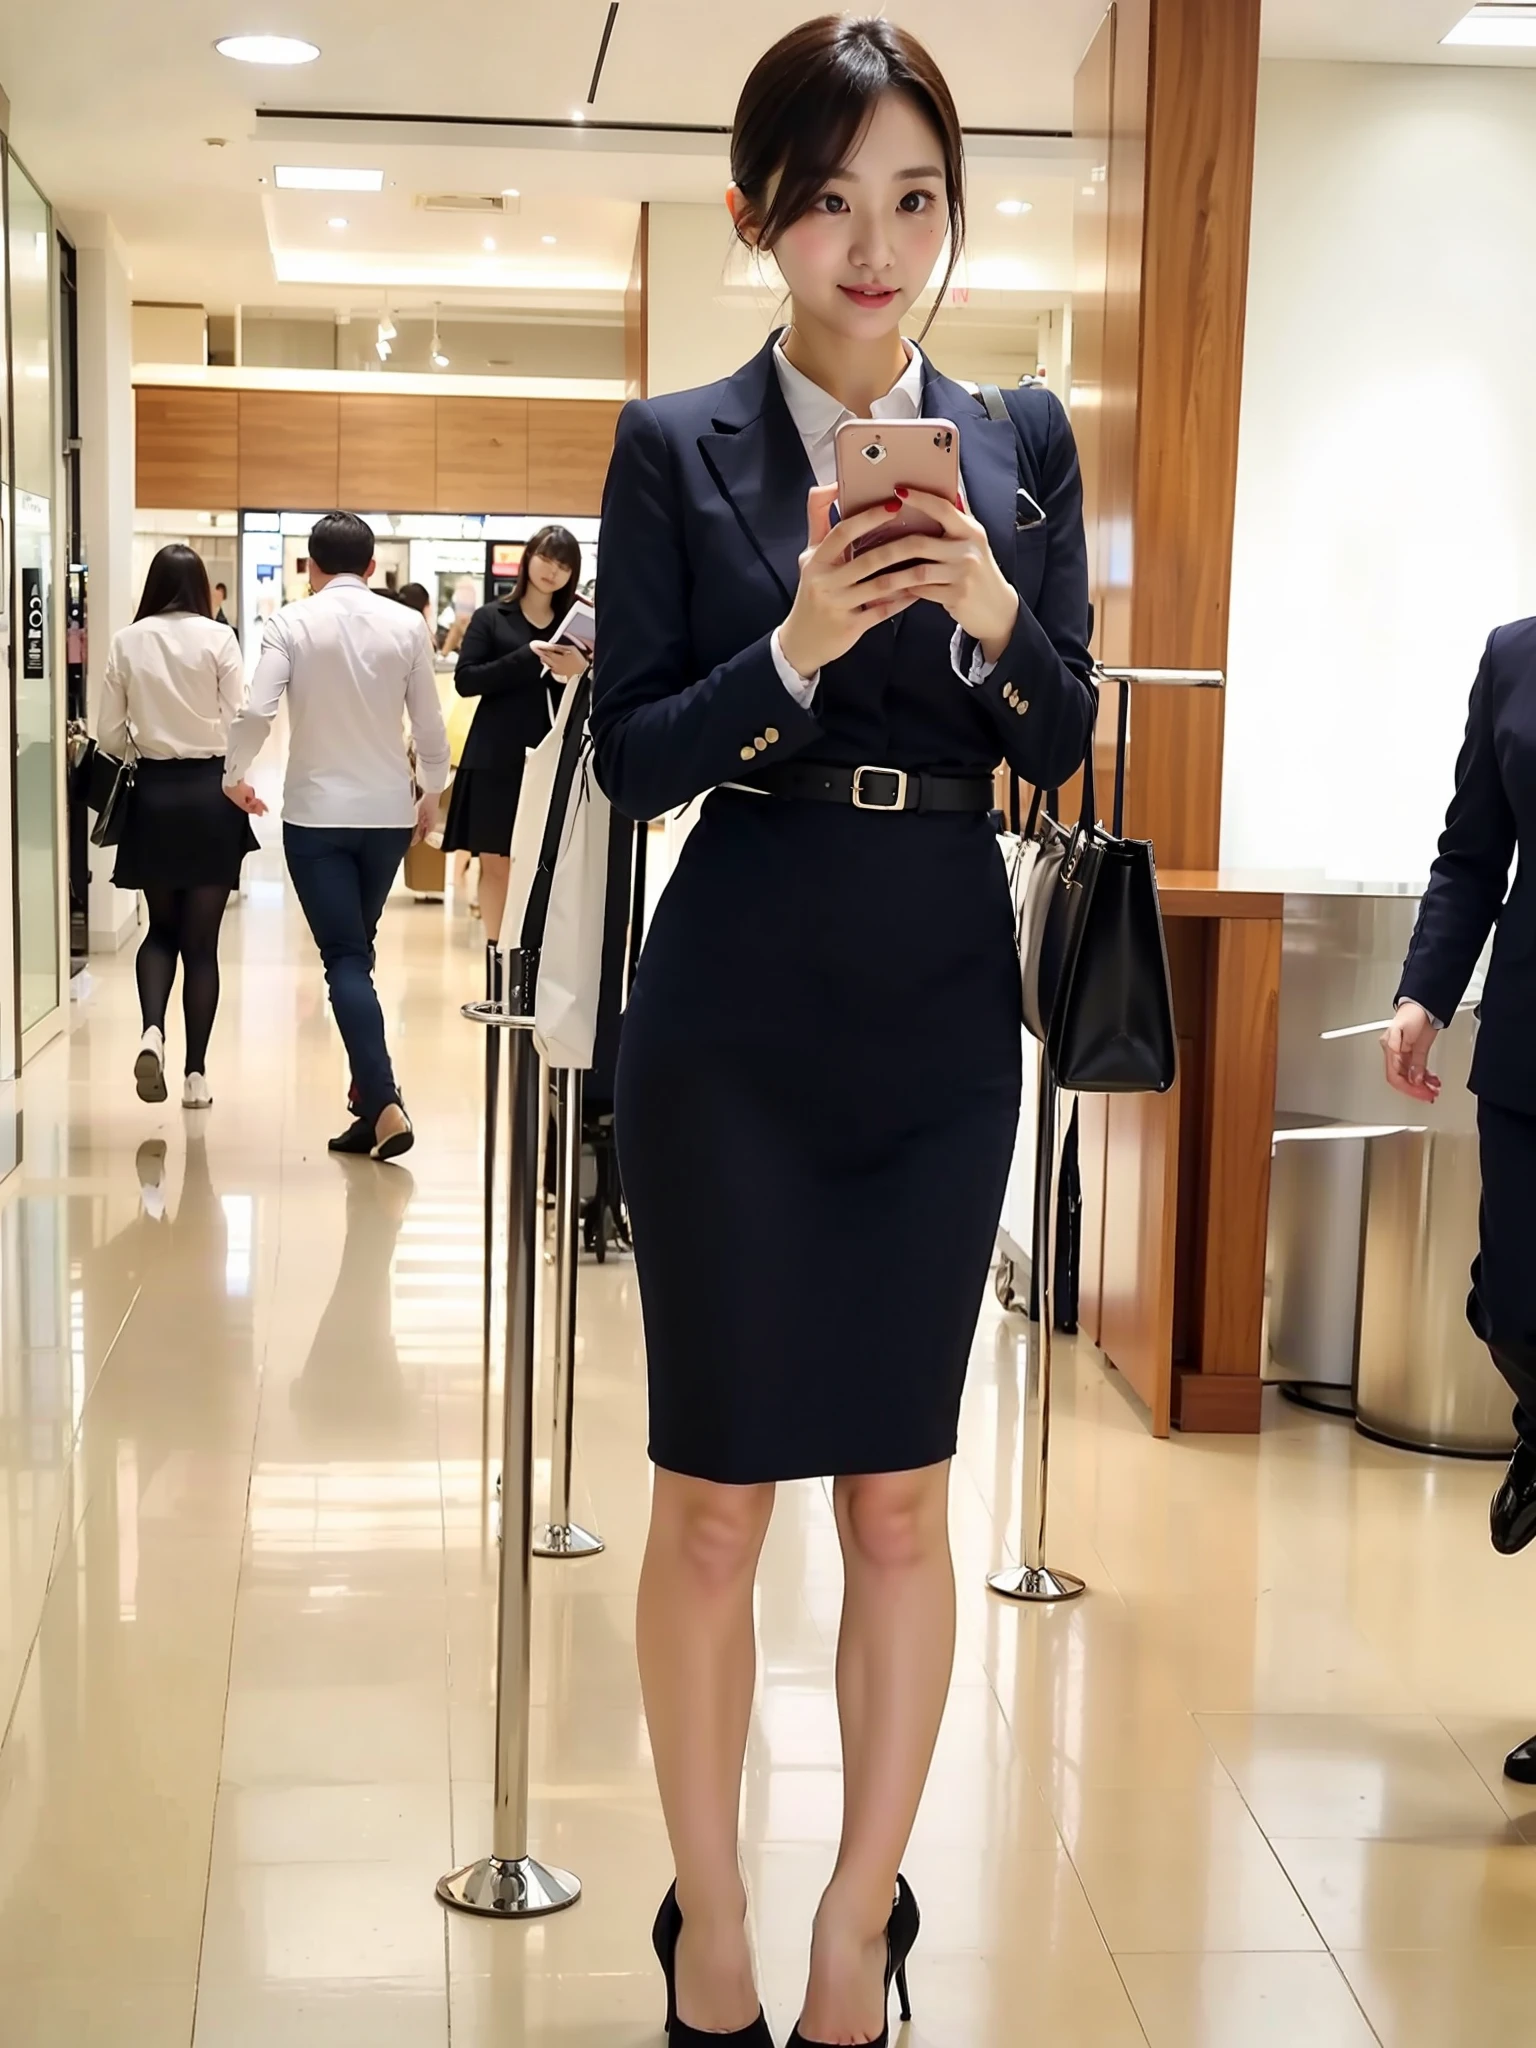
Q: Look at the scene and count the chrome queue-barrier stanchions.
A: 3